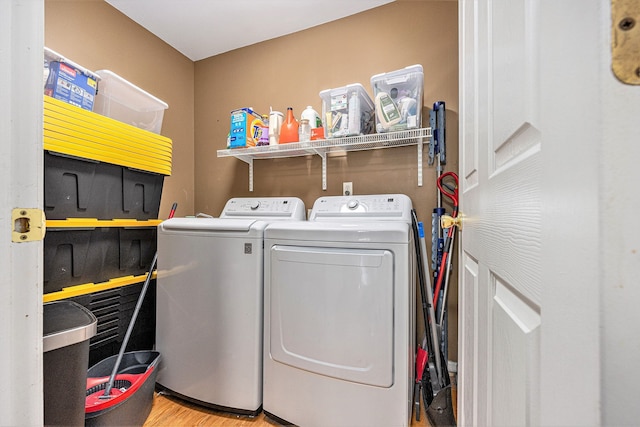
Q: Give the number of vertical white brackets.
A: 3